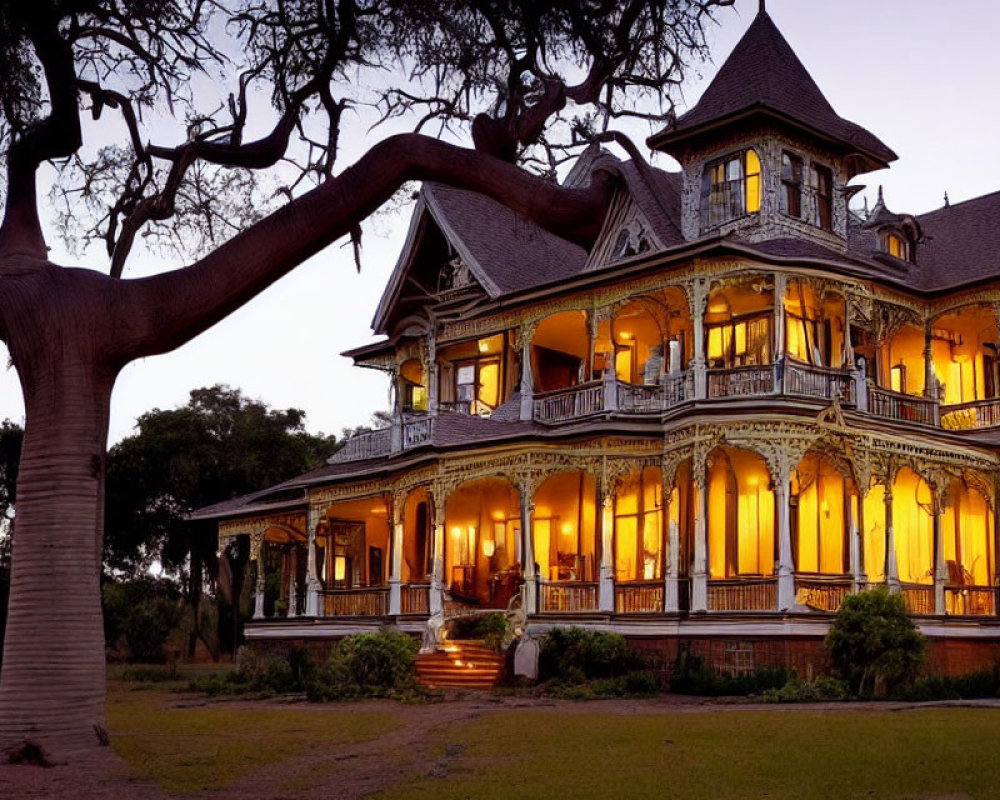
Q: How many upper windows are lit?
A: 2